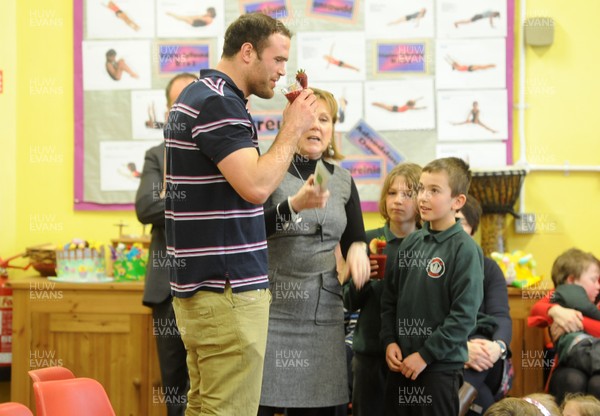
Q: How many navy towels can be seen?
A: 0